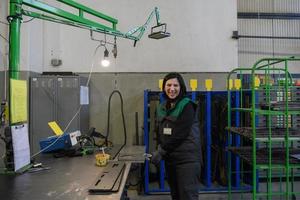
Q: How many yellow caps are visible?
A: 6